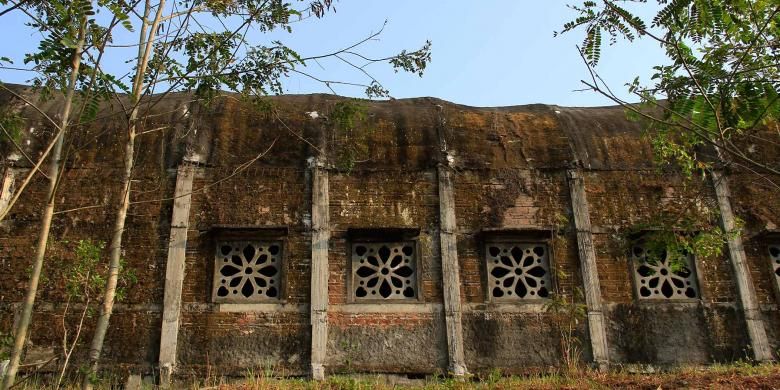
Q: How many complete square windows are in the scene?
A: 4